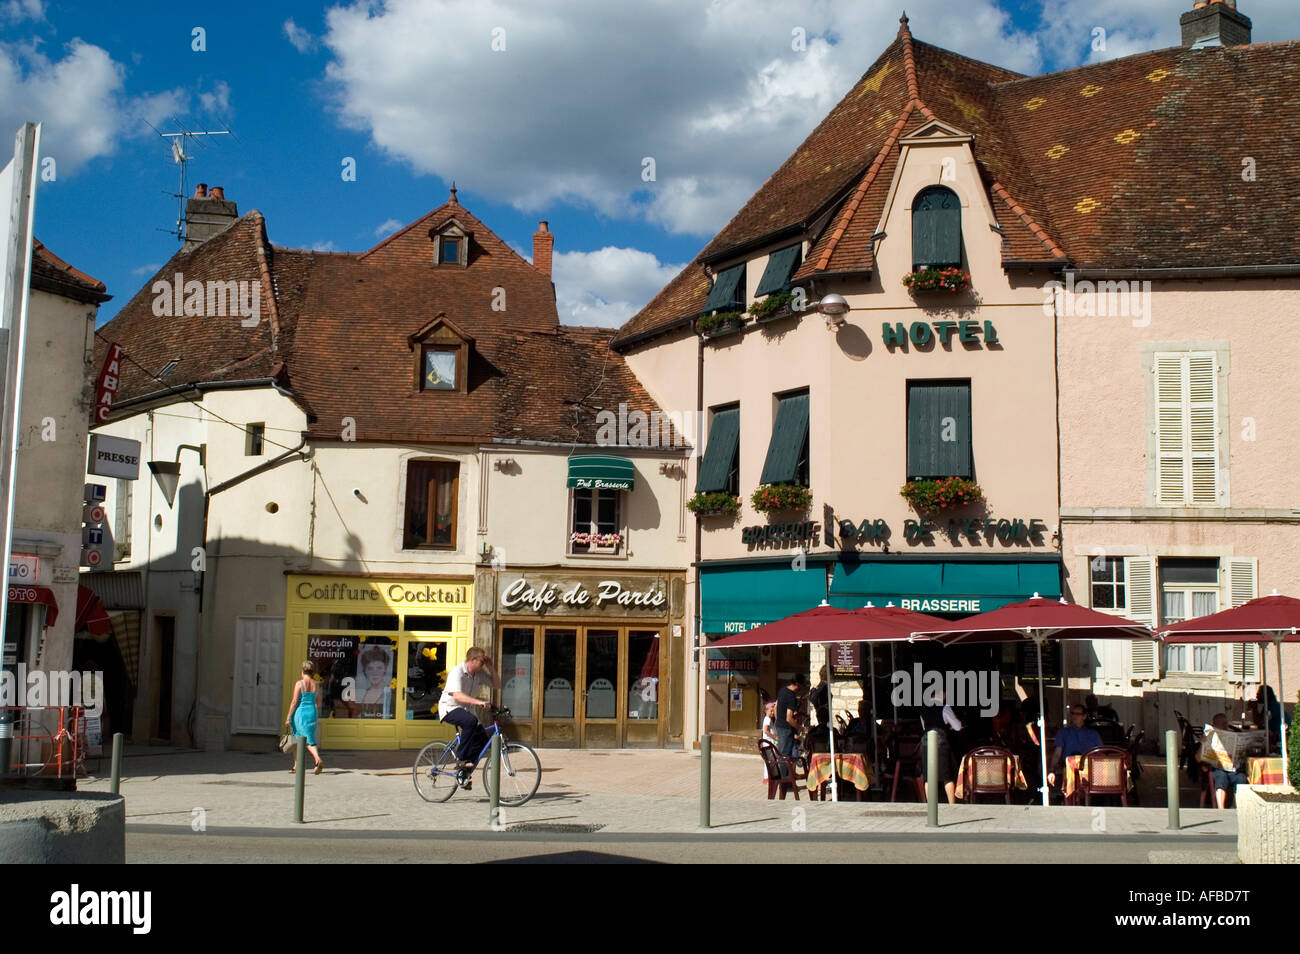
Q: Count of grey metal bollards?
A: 6